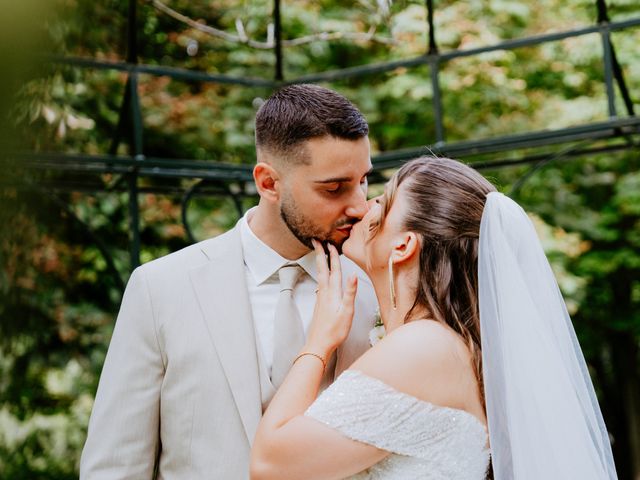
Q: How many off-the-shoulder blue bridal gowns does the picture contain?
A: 0